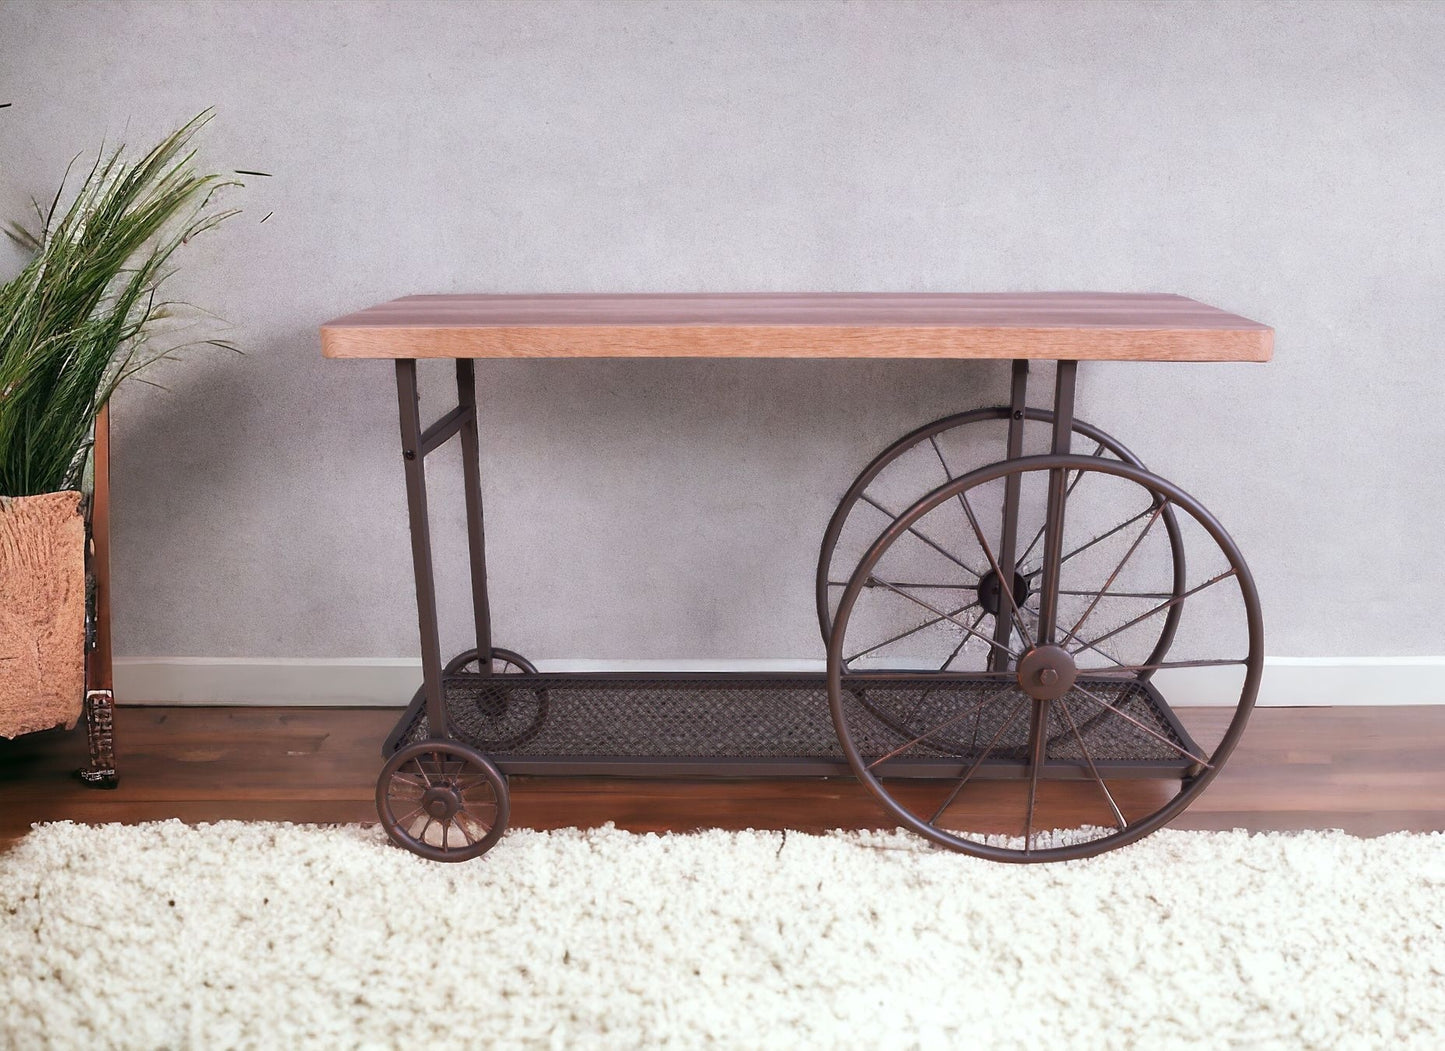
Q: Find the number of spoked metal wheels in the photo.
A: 4